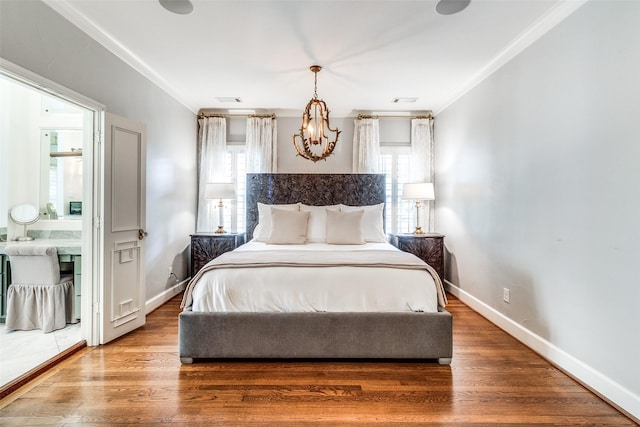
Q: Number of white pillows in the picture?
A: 3